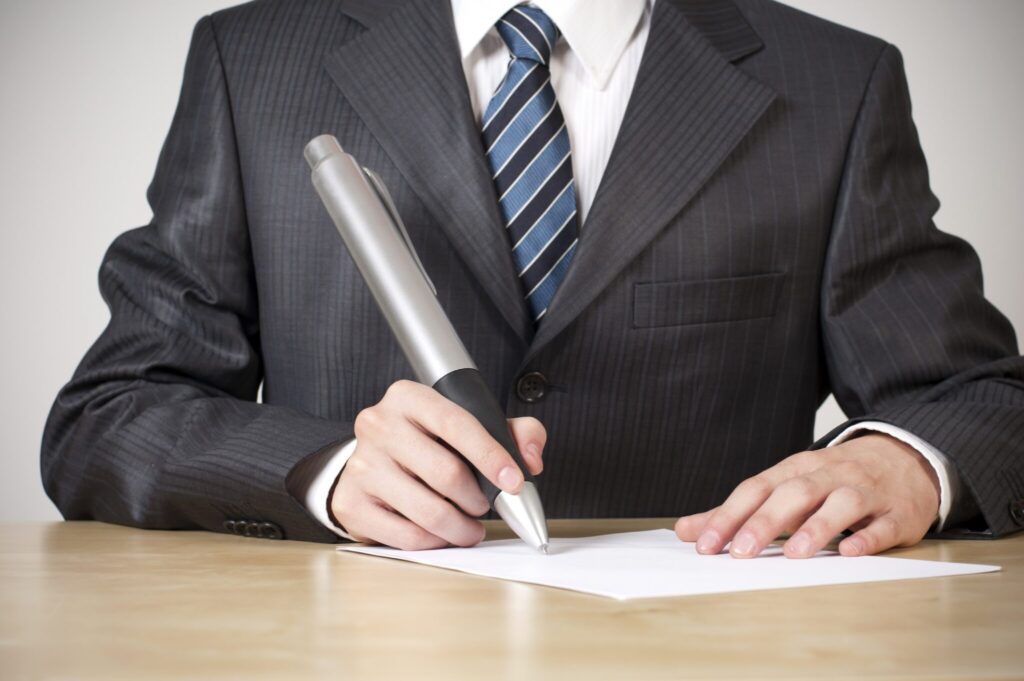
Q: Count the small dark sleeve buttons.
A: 5